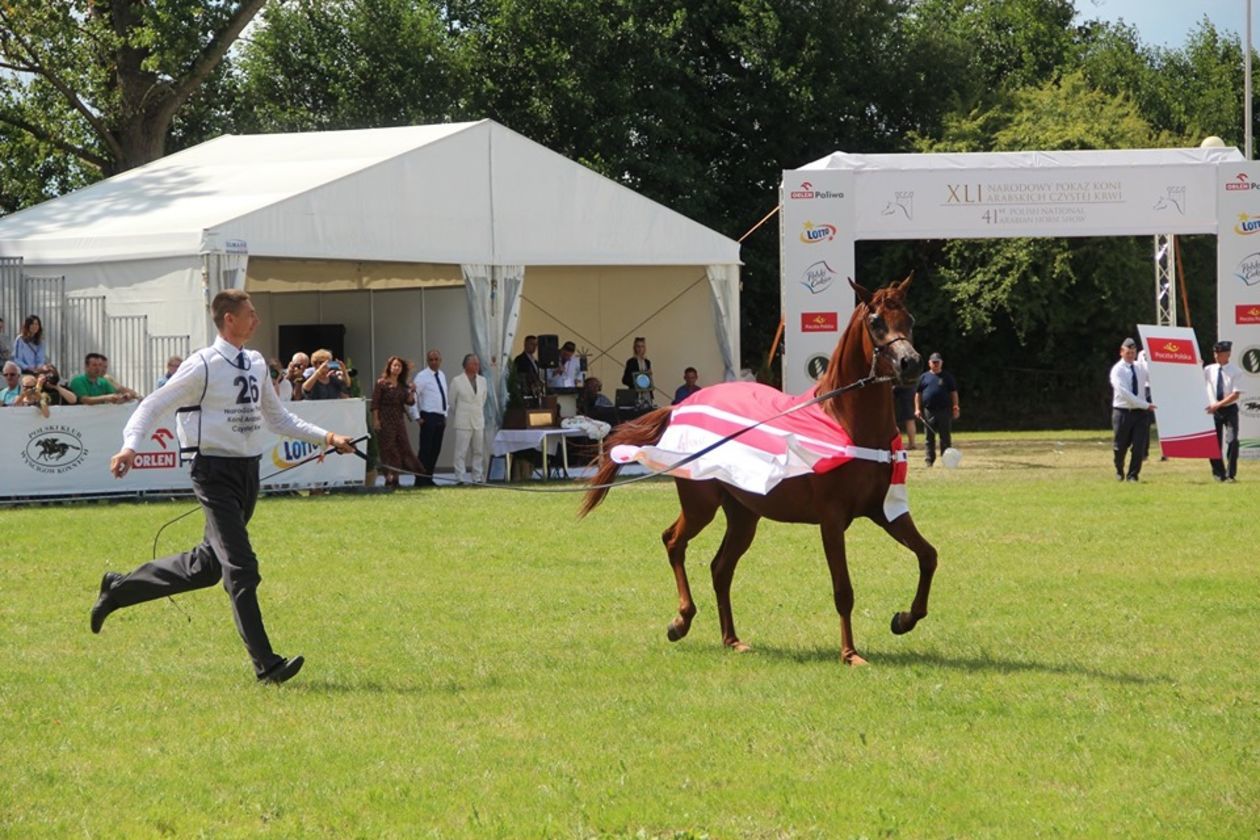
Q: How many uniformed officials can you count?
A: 2